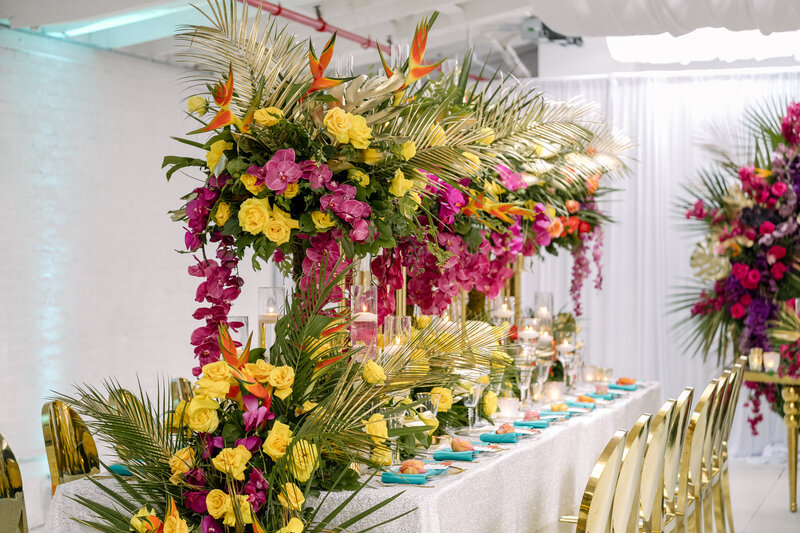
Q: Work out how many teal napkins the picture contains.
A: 9